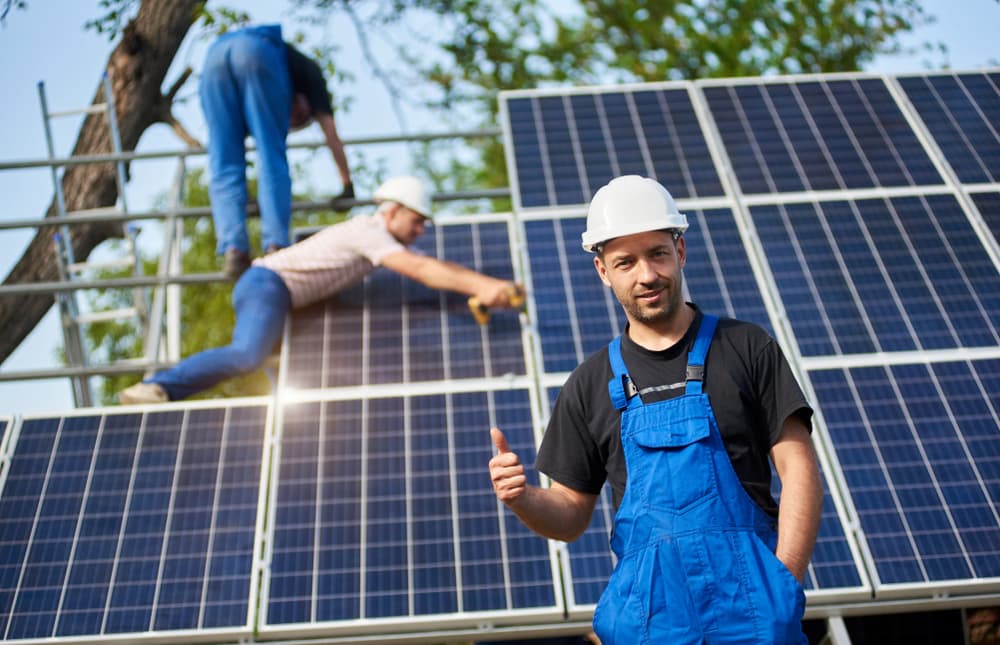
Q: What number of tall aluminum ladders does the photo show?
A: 1